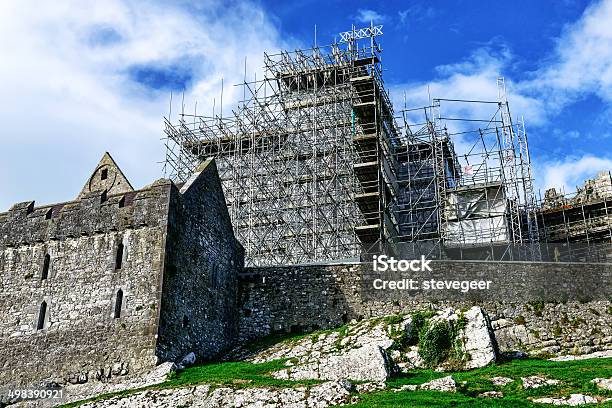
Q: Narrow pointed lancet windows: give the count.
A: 4